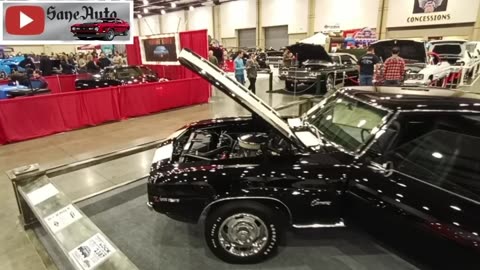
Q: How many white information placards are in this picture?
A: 3